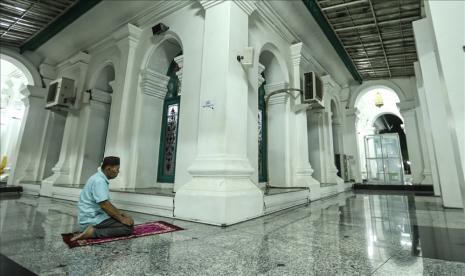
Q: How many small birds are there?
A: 0